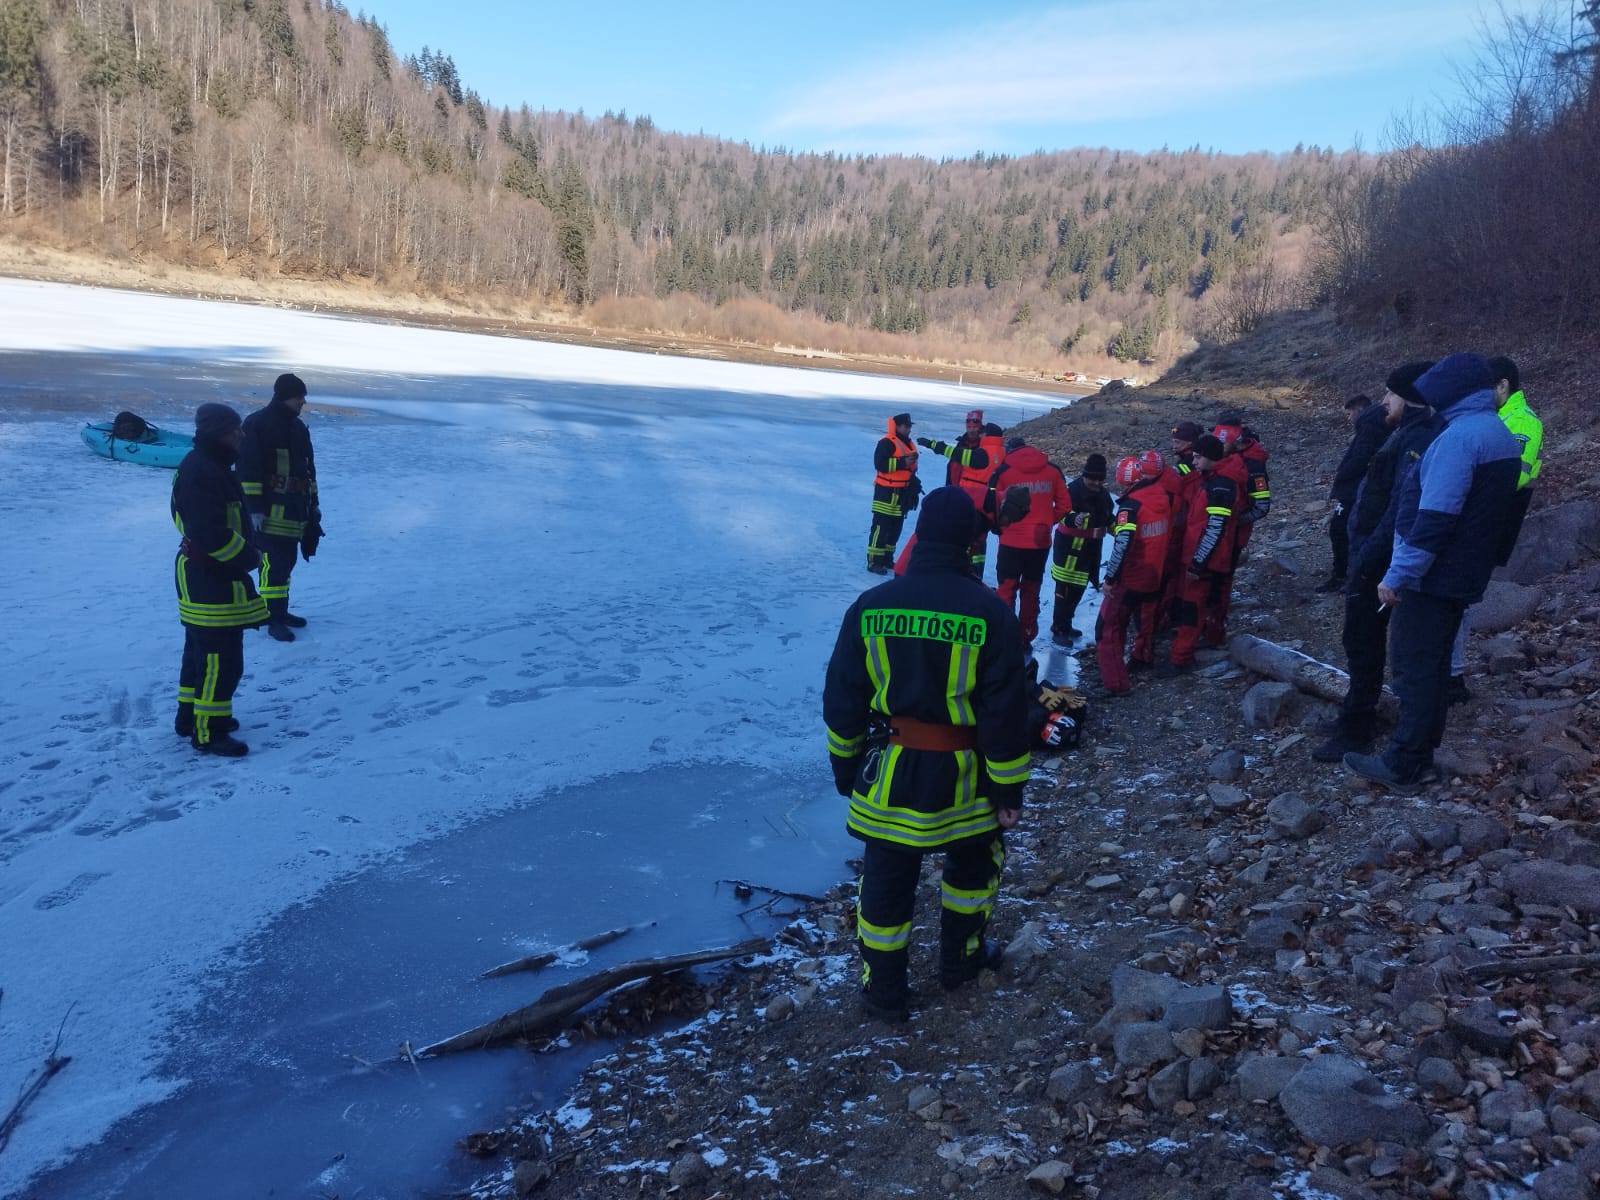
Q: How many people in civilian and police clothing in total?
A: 4